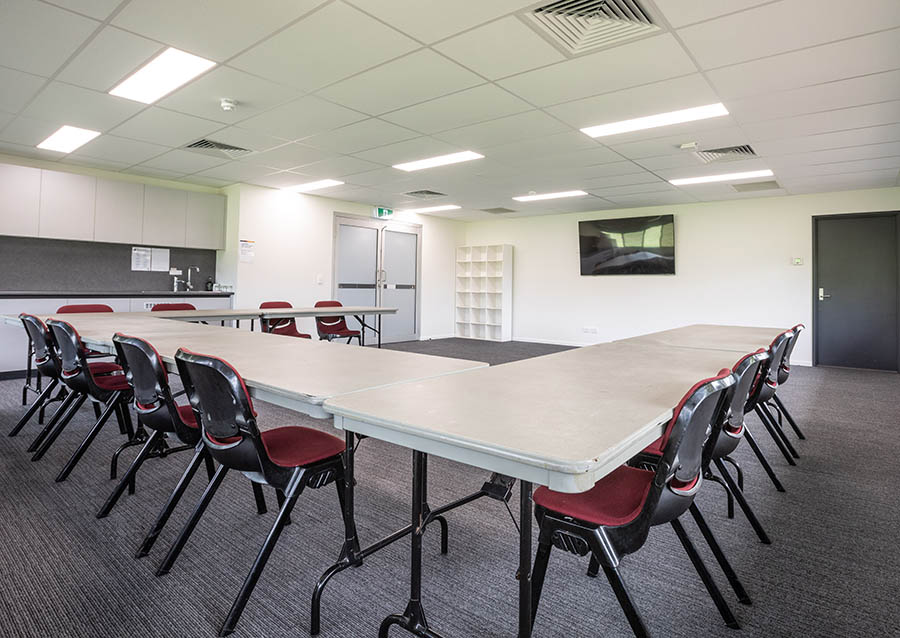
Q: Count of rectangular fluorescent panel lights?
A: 8